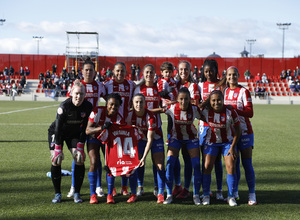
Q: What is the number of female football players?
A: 11